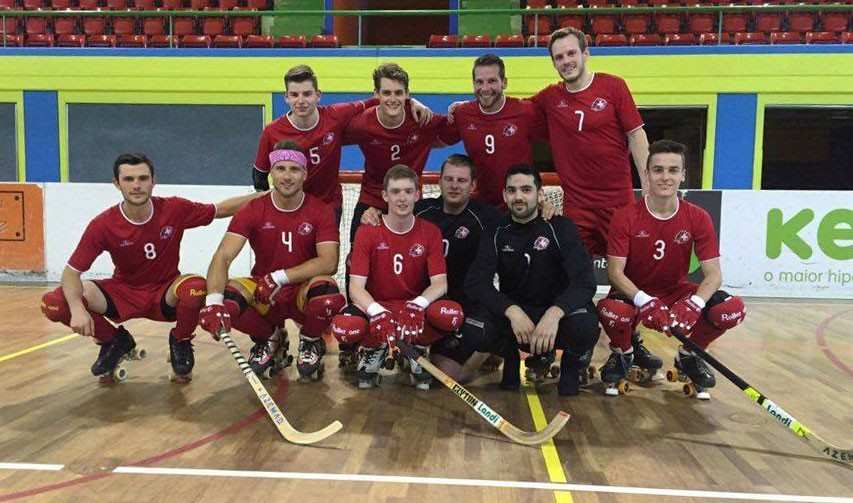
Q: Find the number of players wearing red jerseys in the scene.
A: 8